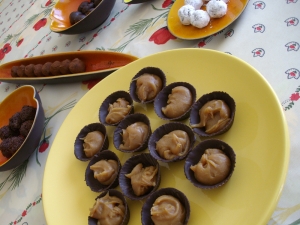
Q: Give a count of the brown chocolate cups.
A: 12